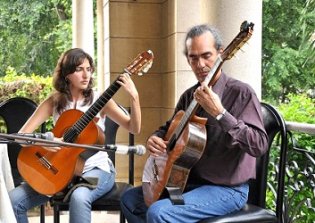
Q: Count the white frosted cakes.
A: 0